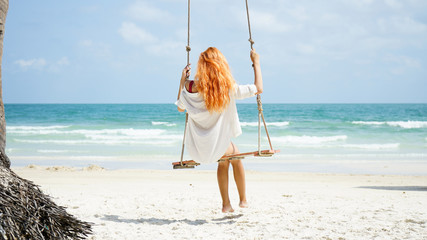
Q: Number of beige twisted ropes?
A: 2